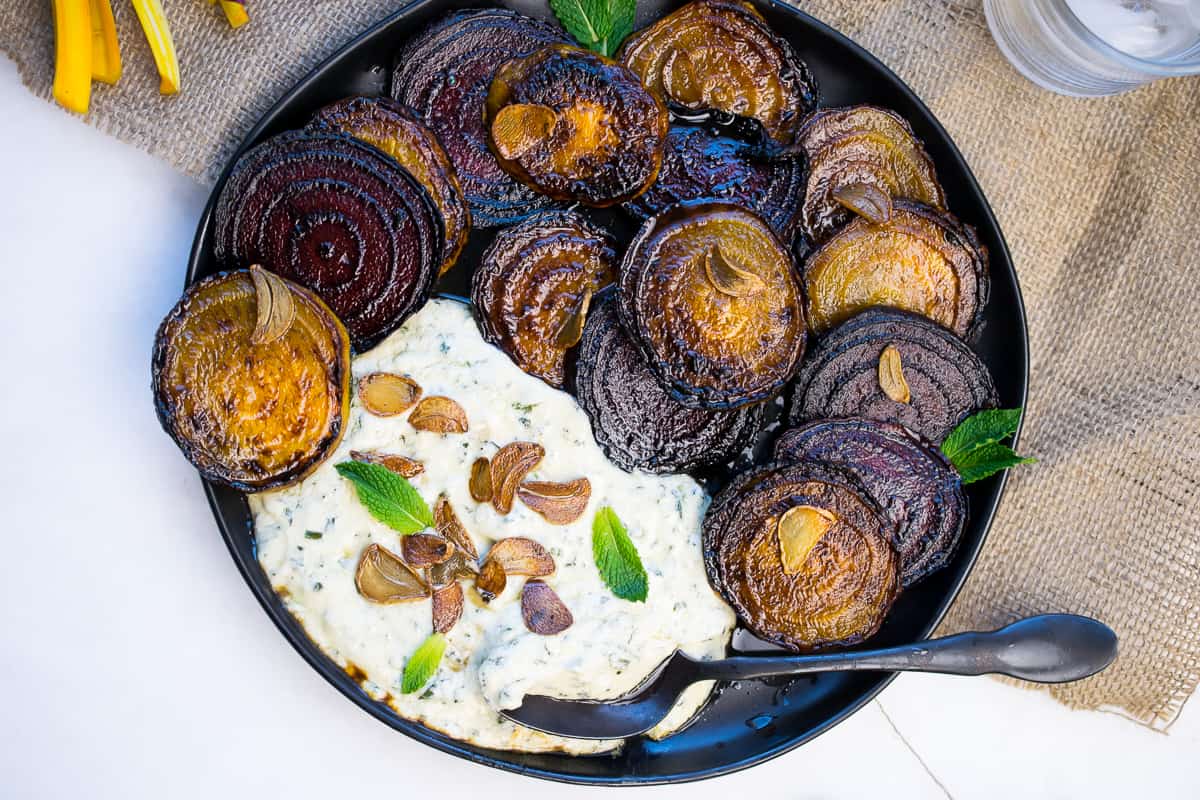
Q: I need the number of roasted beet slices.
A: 15